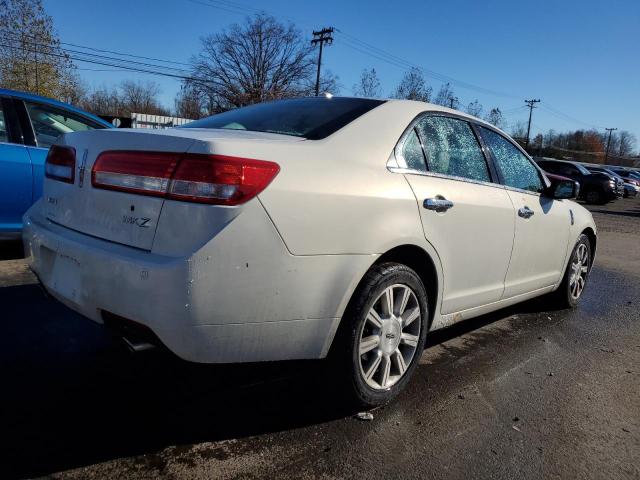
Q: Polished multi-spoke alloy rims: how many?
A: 2